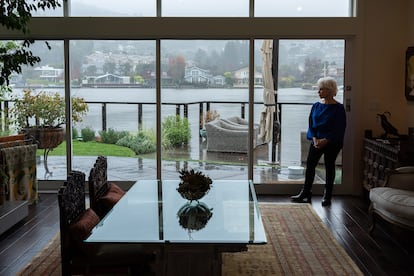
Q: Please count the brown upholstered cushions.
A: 2